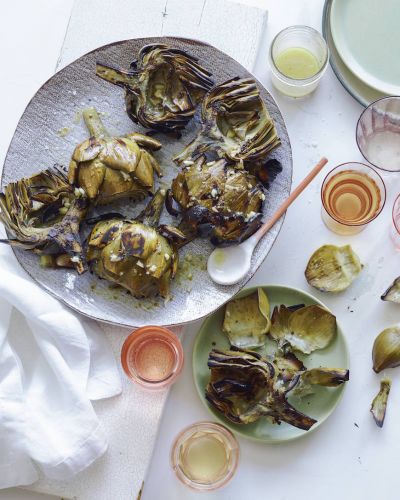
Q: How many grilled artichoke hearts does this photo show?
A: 7